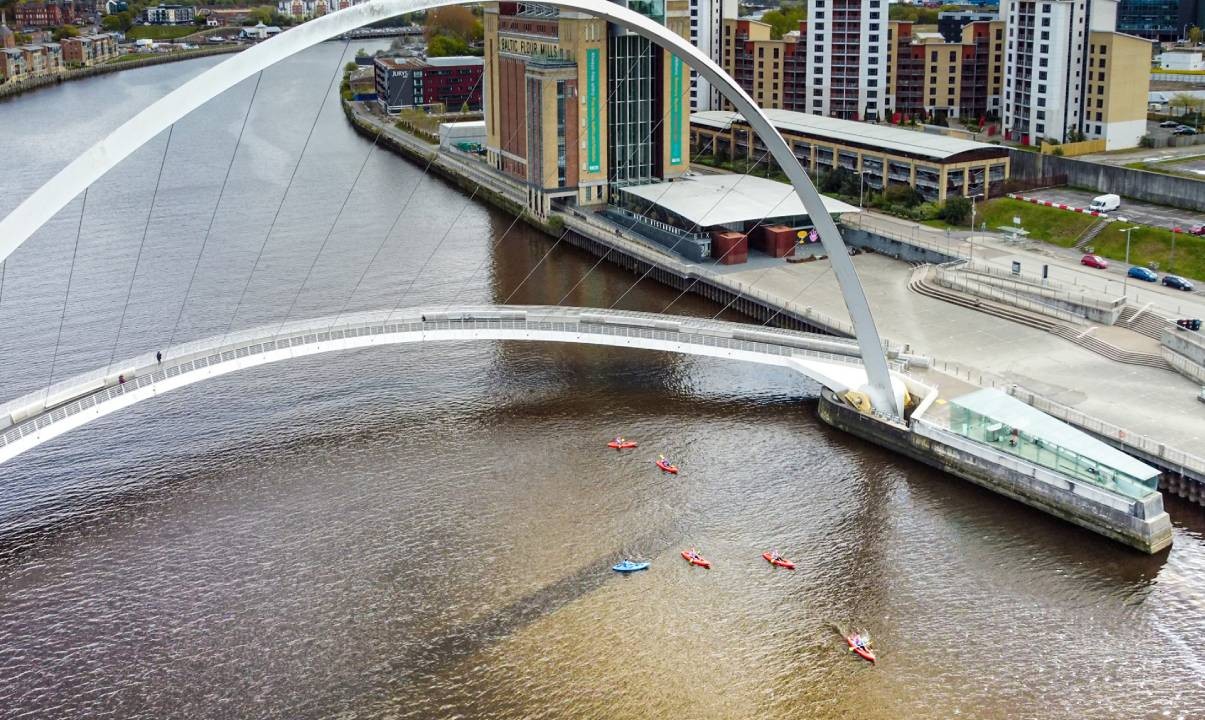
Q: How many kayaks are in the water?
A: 6